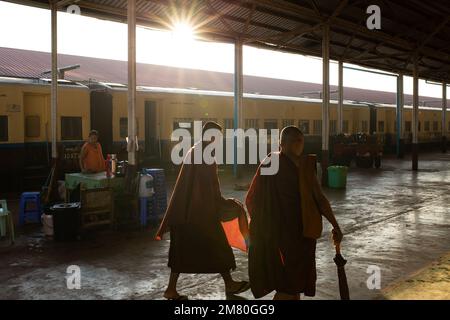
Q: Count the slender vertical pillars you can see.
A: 8